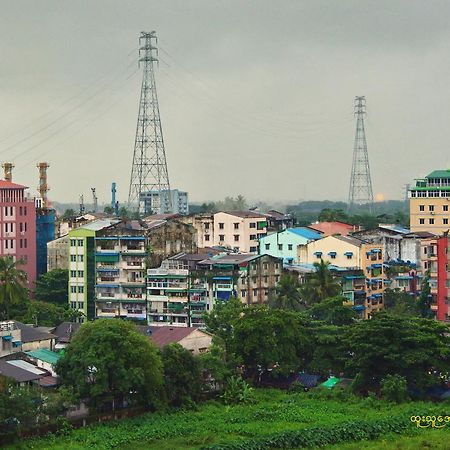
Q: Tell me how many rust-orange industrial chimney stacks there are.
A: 2